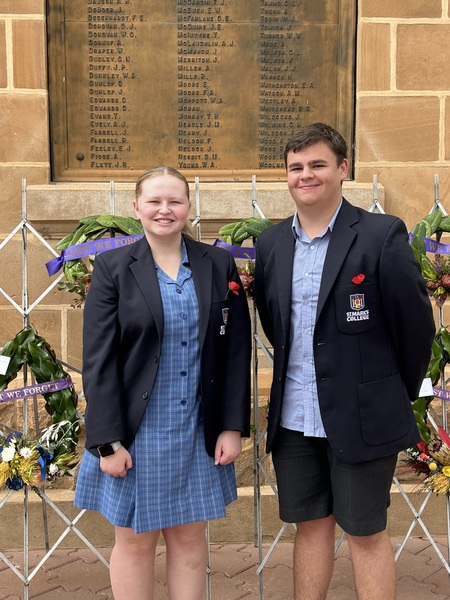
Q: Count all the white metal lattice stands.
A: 2